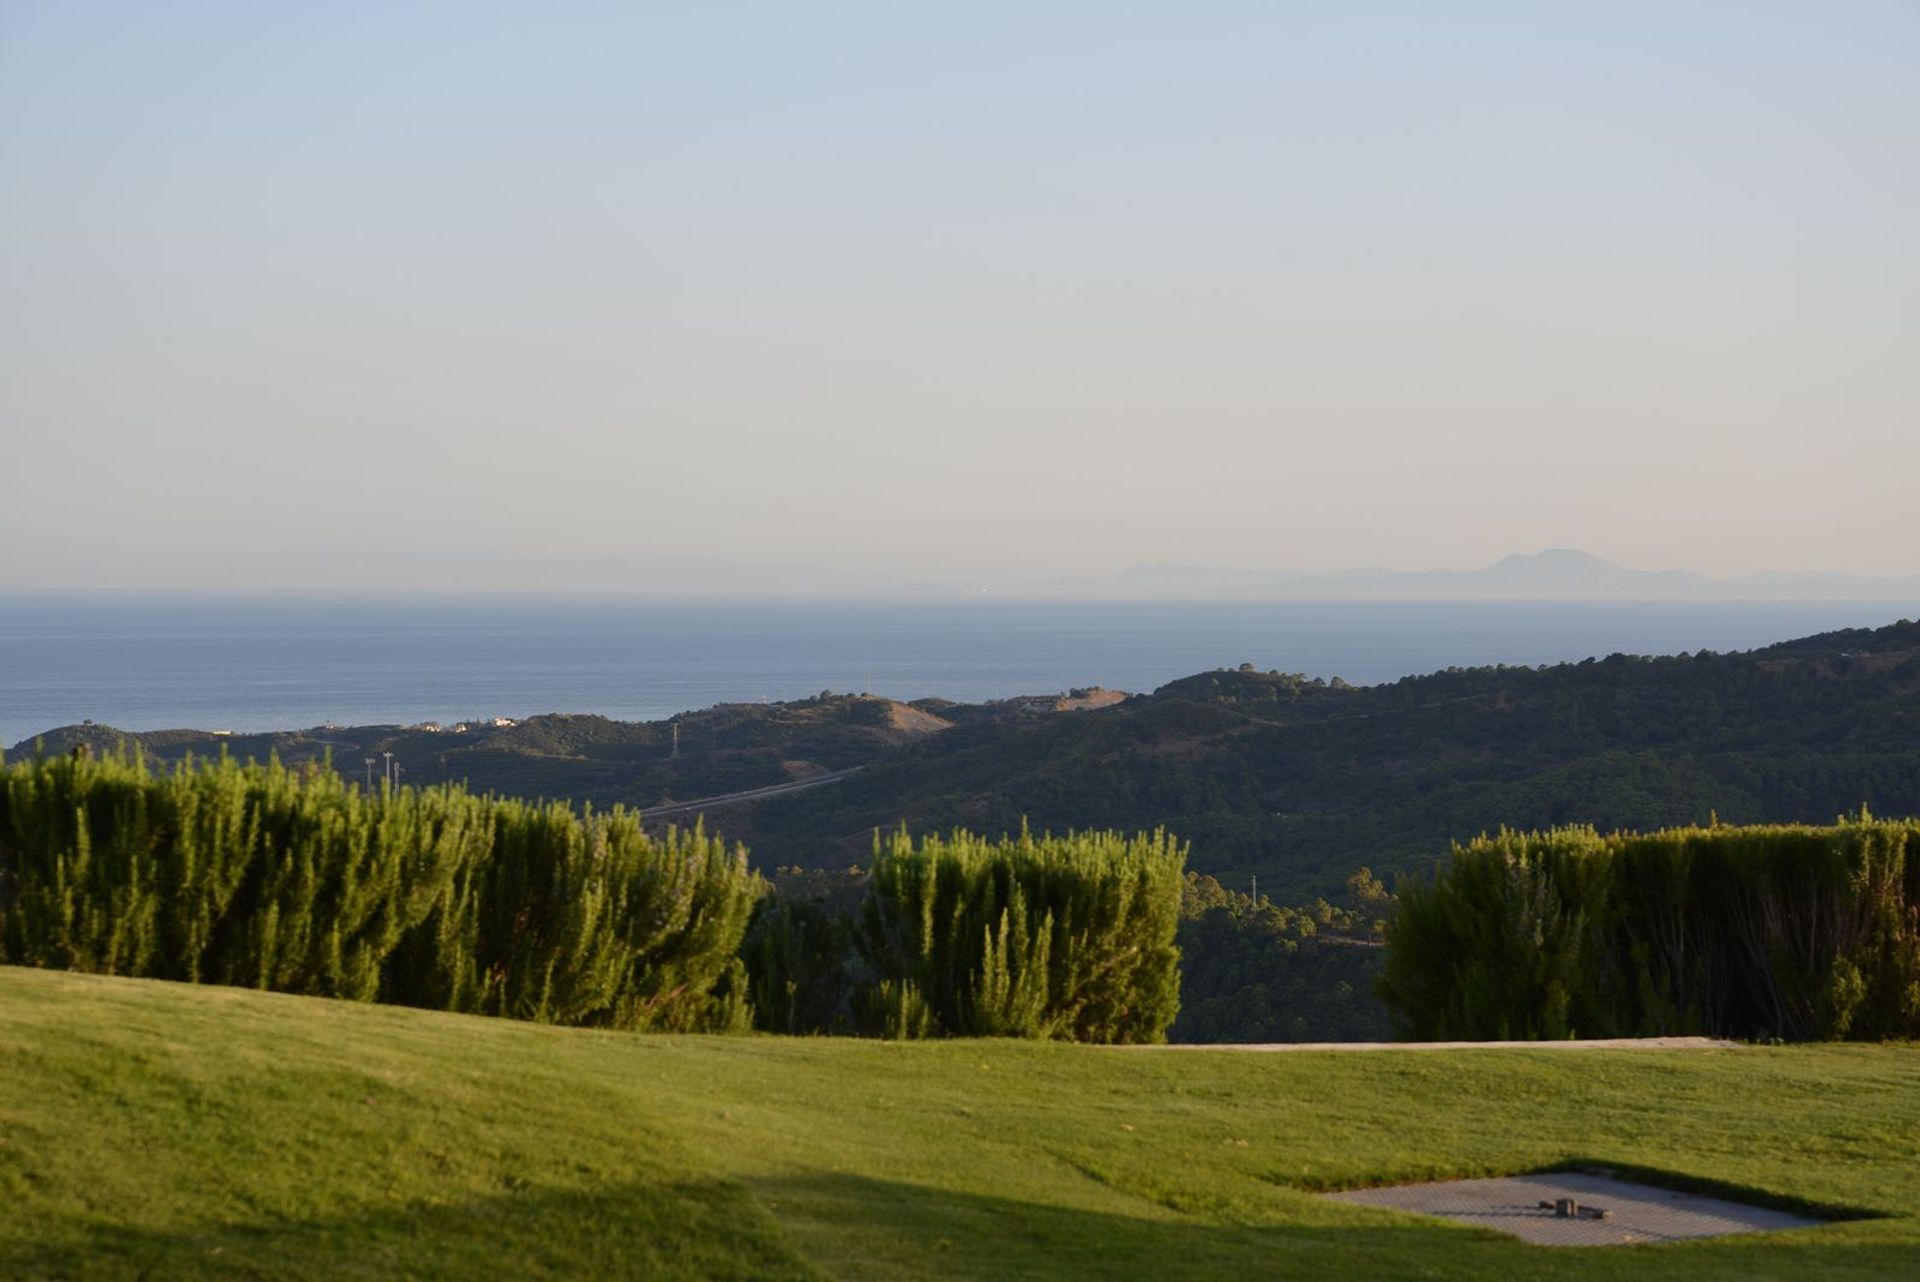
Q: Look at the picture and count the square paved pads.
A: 1